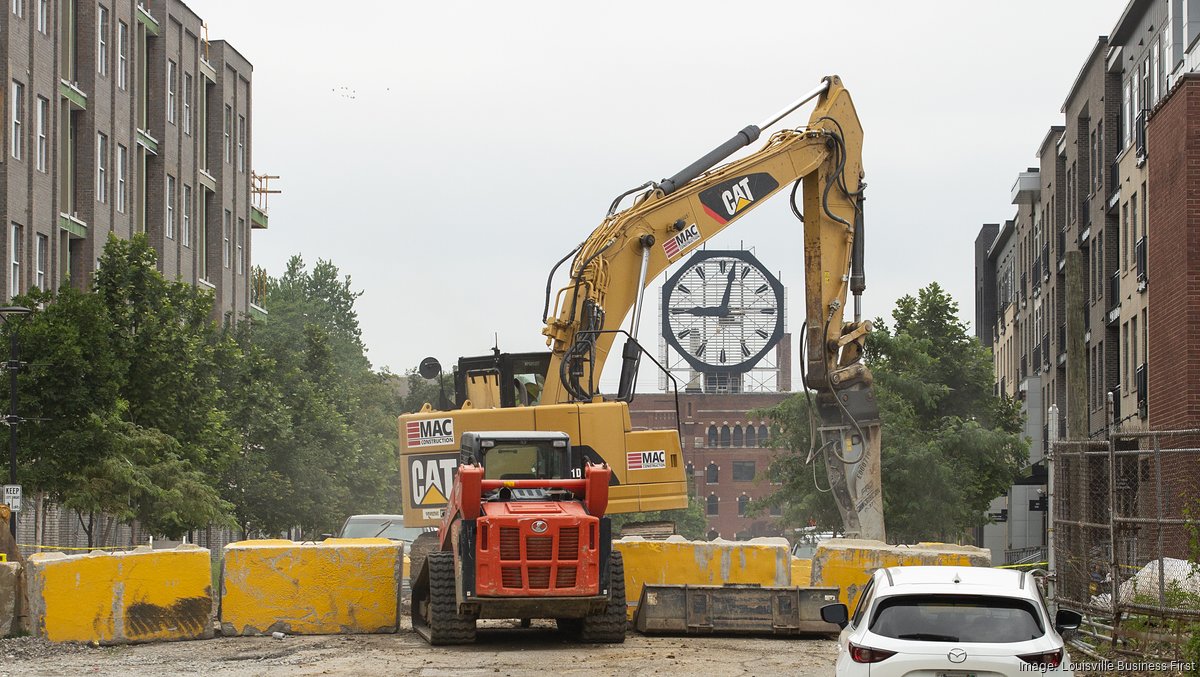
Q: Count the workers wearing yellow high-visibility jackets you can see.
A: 0